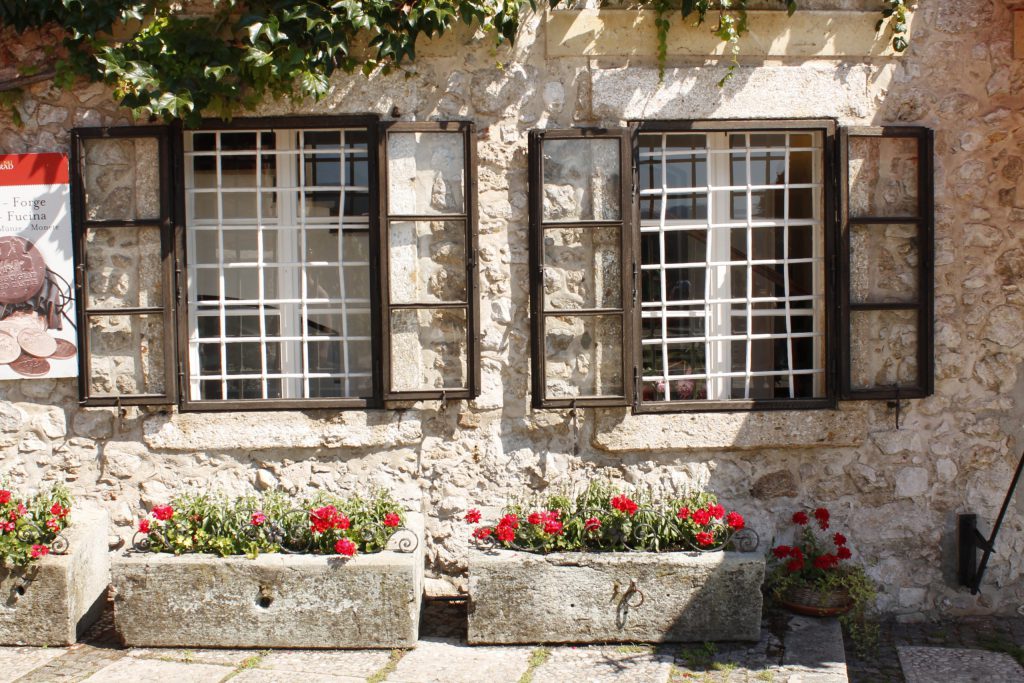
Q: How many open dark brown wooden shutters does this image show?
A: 4